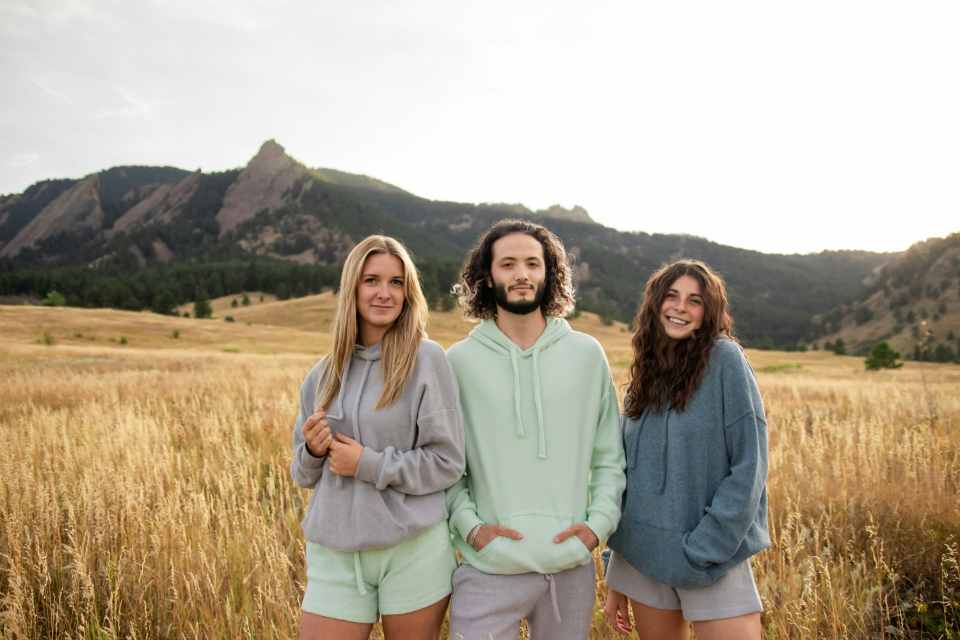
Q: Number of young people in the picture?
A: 3